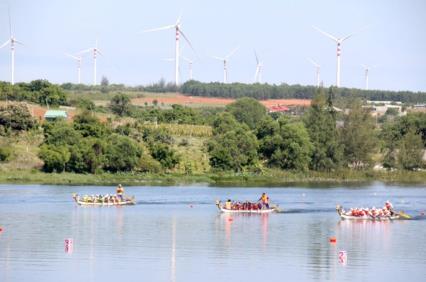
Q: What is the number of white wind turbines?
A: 10